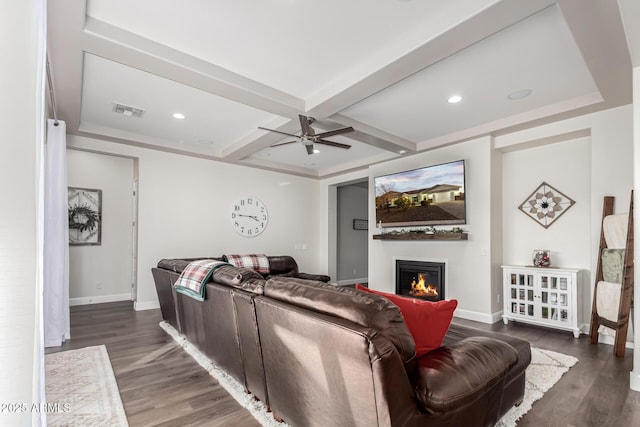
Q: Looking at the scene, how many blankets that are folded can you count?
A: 5